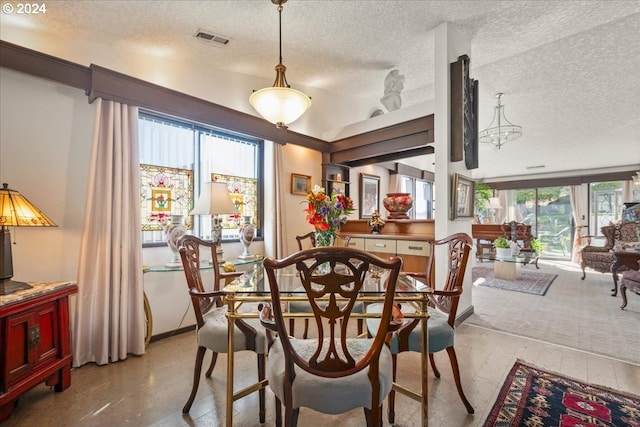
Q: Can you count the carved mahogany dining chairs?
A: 4